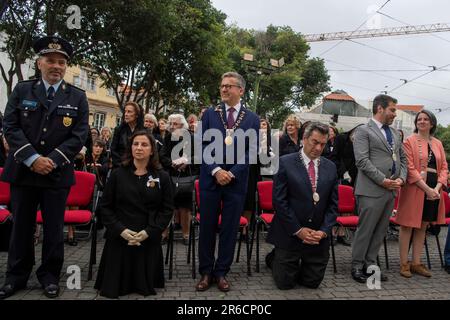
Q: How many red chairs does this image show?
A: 7